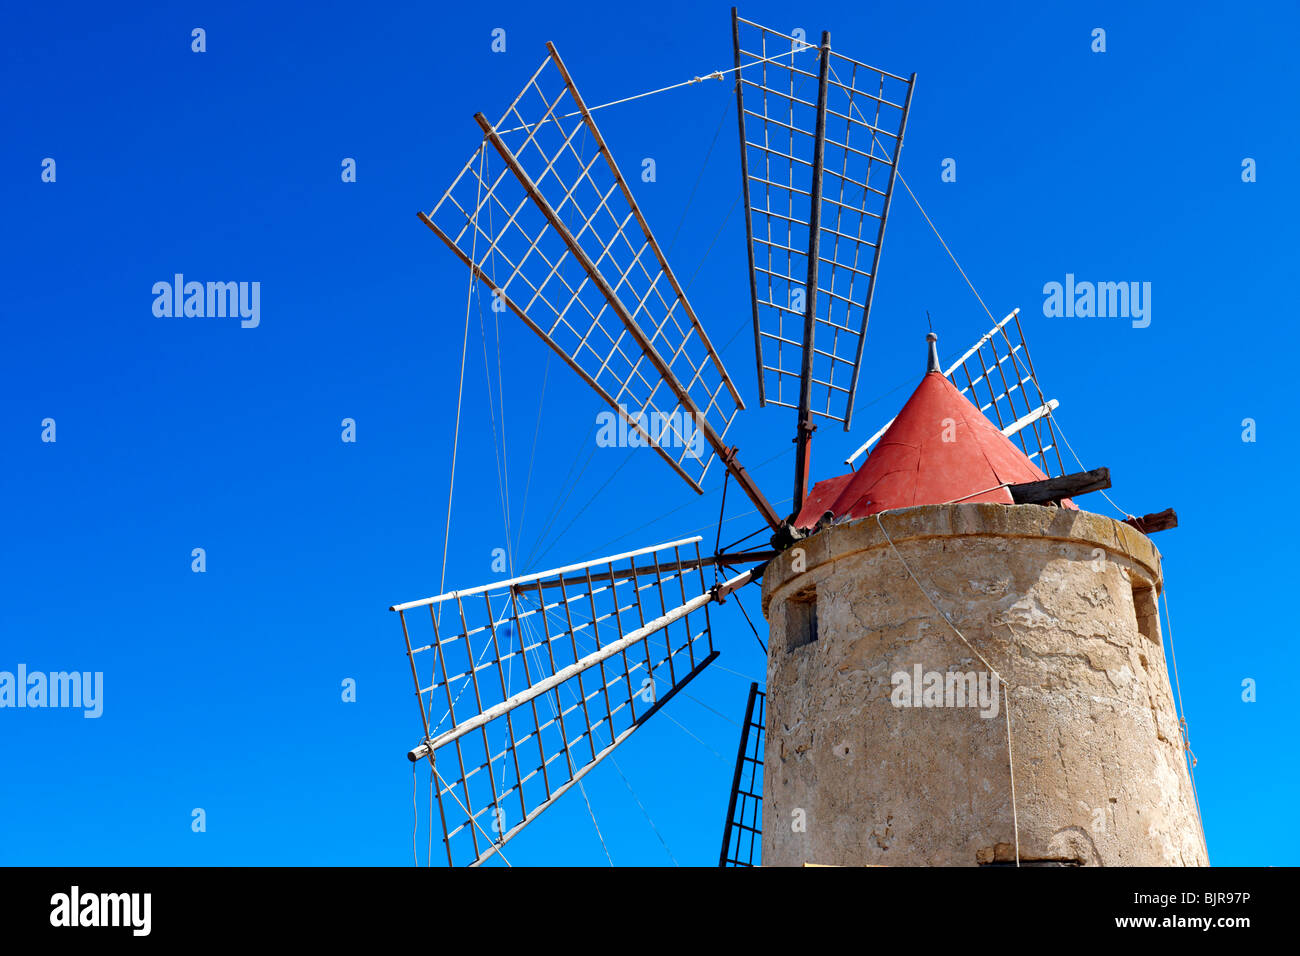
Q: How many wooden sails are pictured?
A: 5